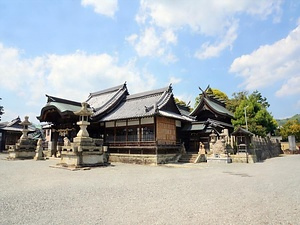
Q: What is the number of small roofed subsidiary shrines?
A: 1